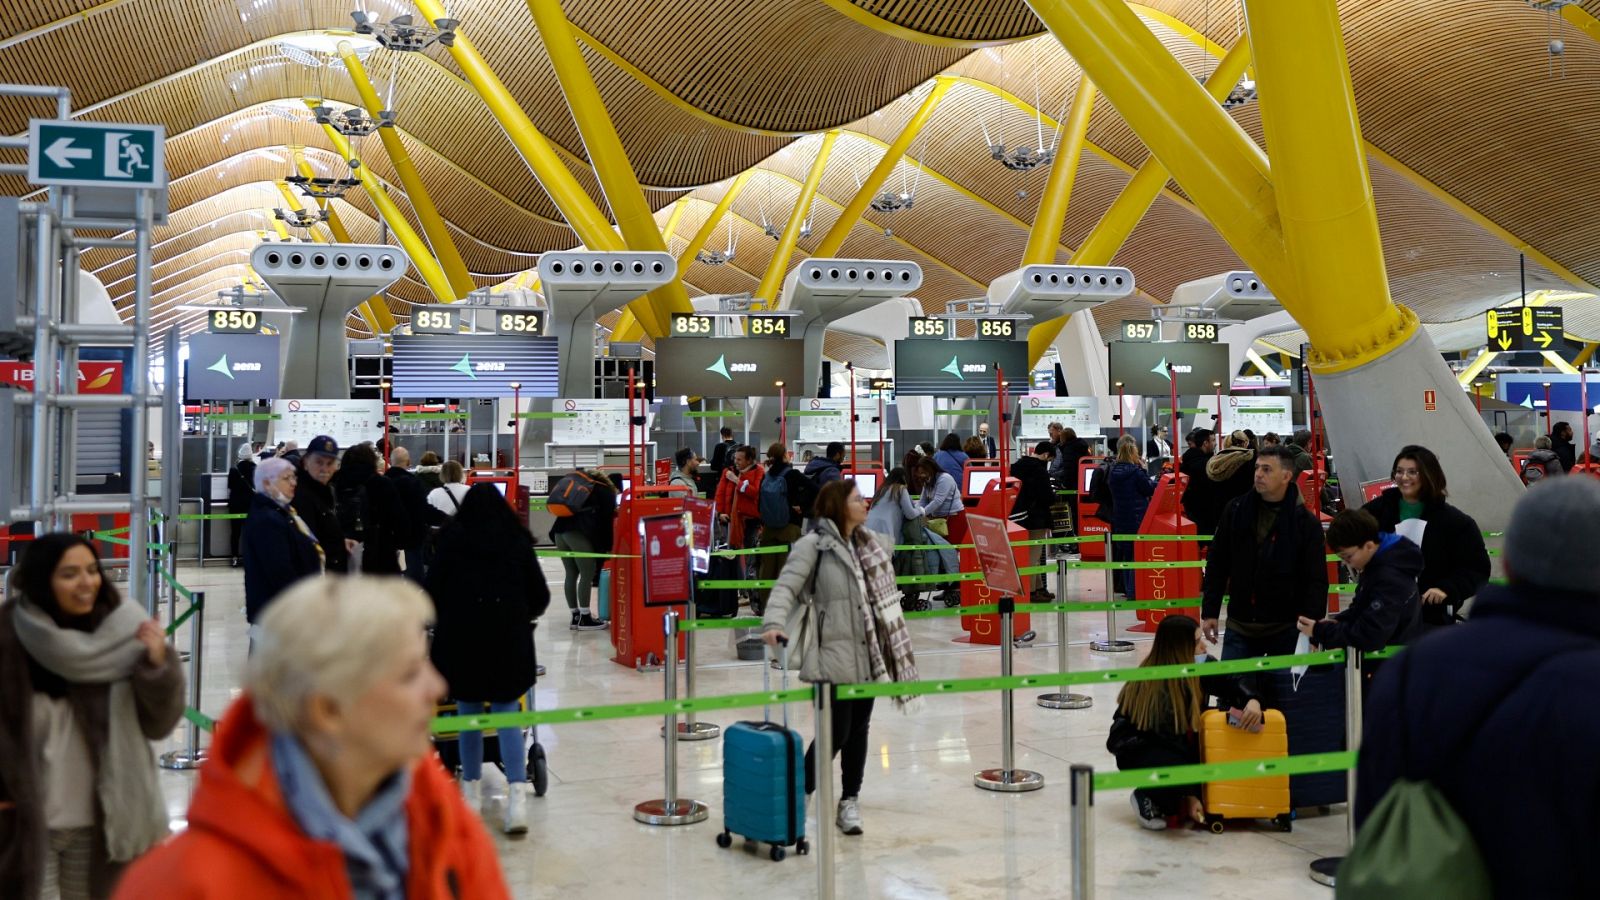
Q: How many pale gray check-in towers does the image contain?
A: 5